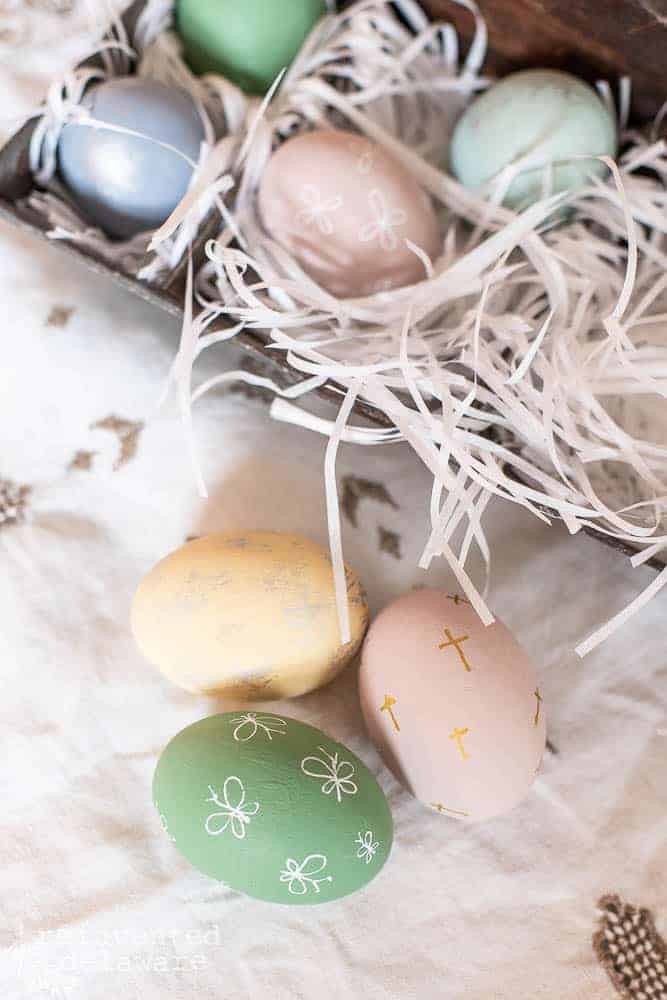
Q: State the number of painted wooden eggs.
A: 7